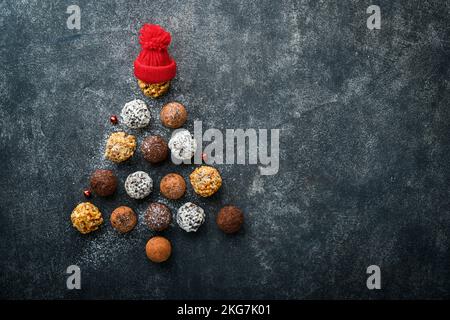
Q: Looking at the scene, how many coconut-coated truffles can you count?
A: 4